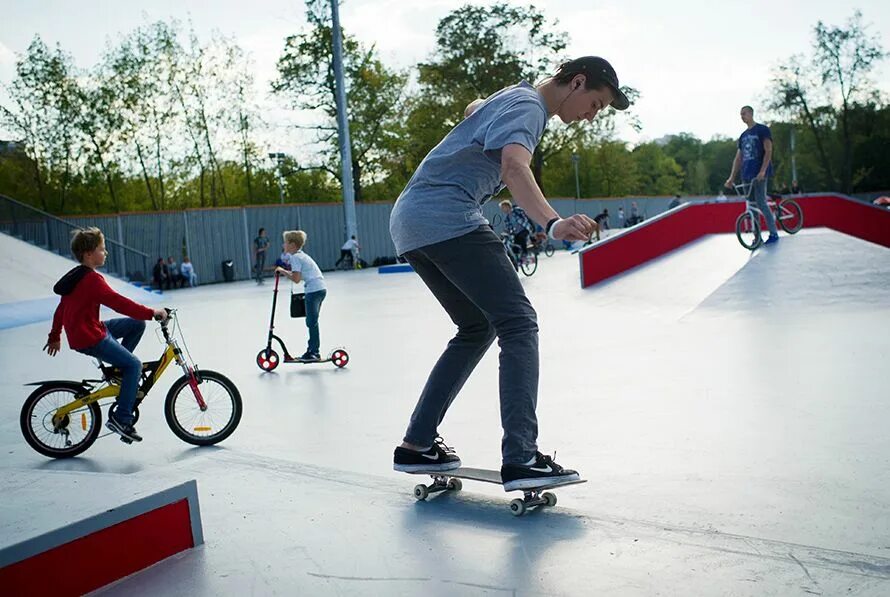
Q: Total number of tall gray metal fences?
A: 1